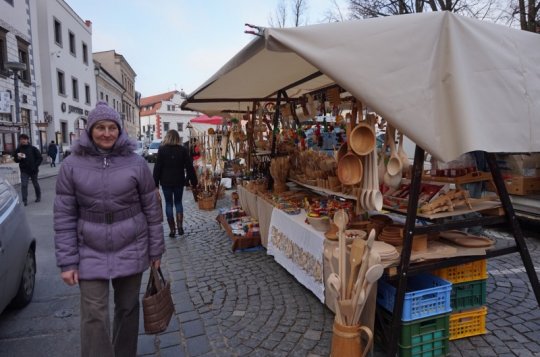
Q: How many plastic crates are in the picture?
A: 5